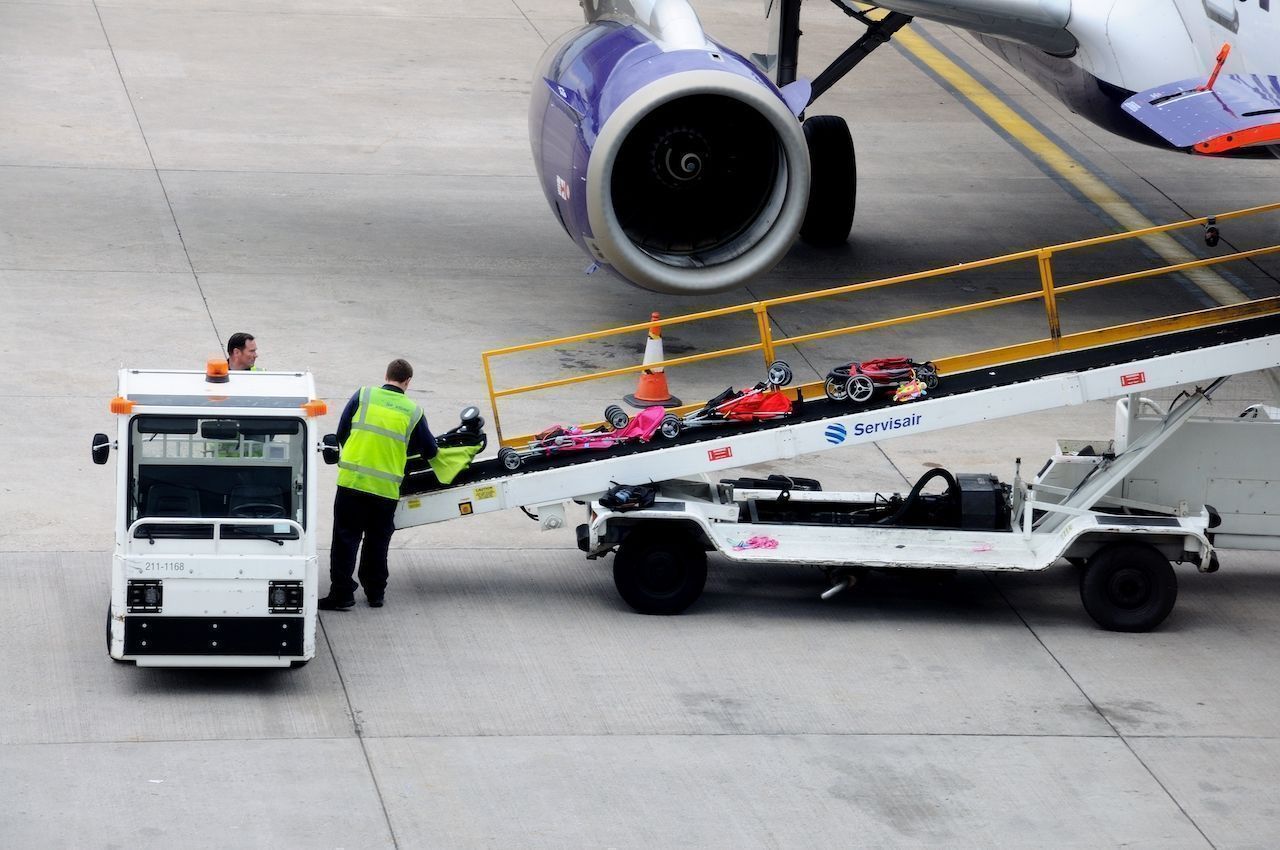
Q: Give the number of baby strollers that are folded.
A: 4